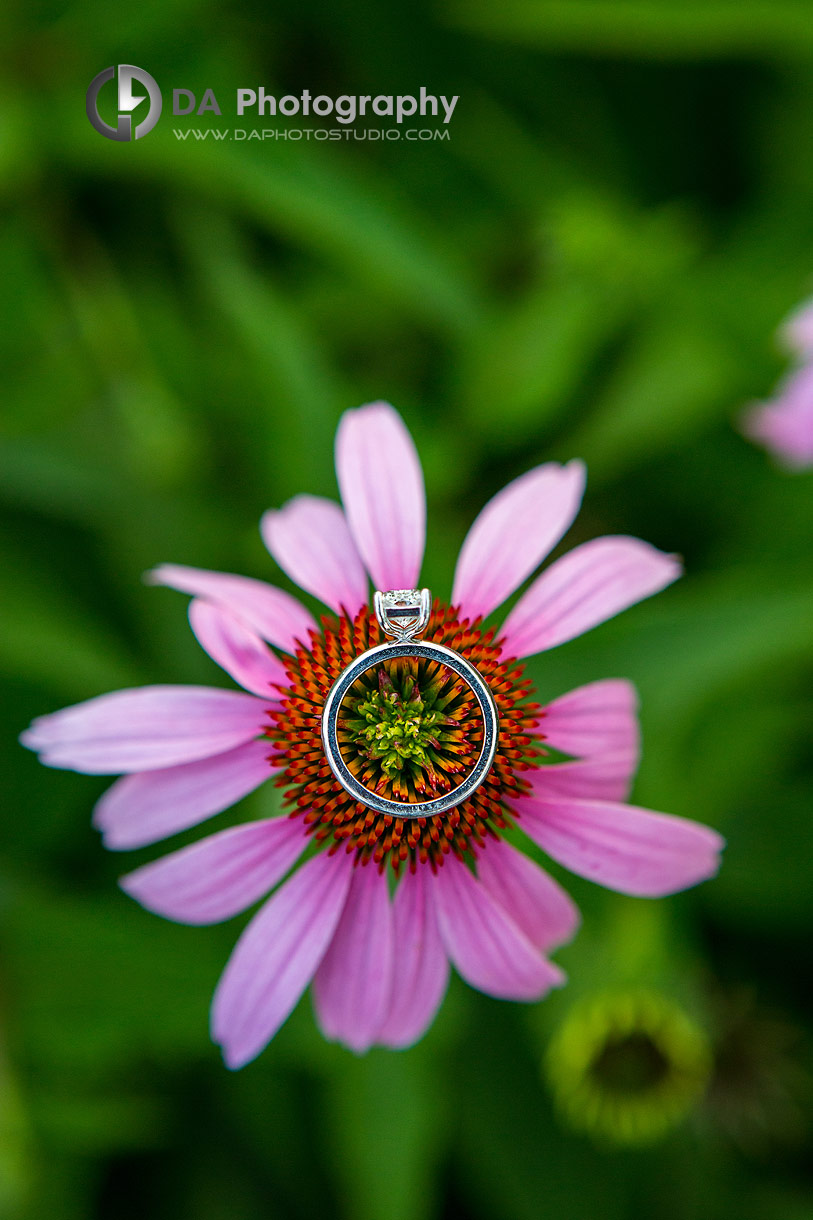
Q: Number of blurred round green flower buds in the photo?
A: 1